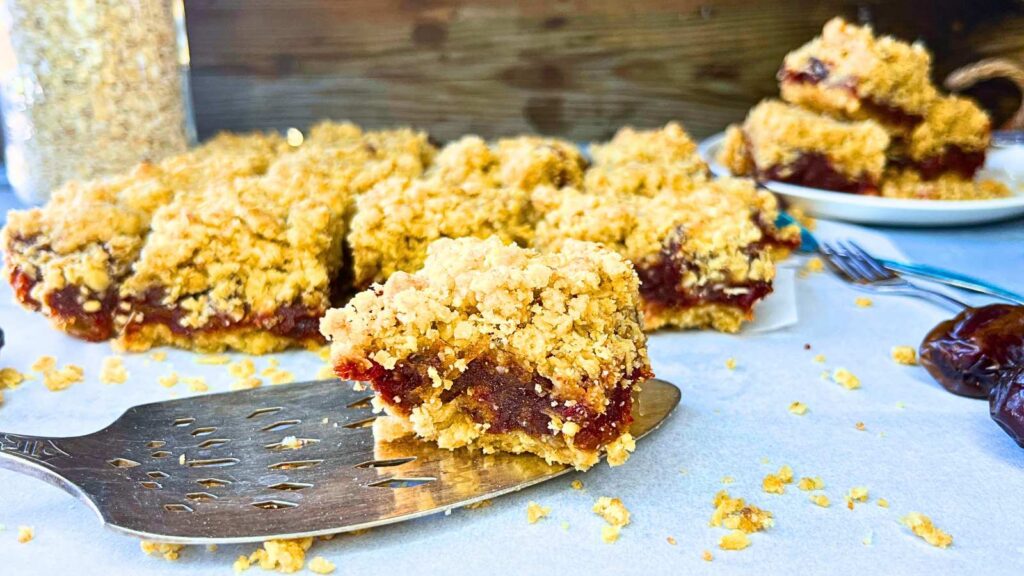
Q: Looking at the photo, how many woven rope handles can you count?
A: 1